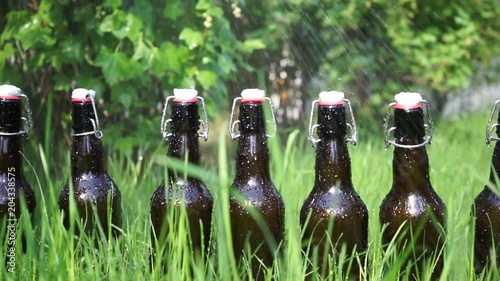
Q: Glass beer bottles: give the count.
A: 7